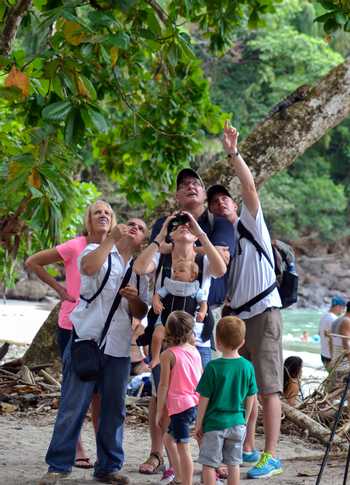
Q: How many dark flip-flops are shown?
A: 1